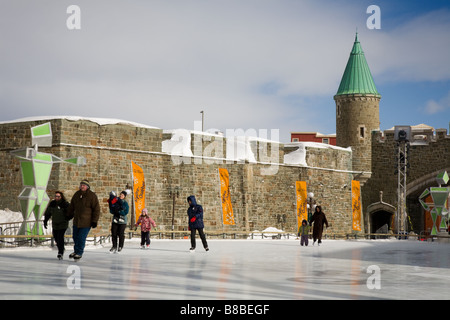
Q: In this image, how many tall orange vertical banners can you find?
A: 4